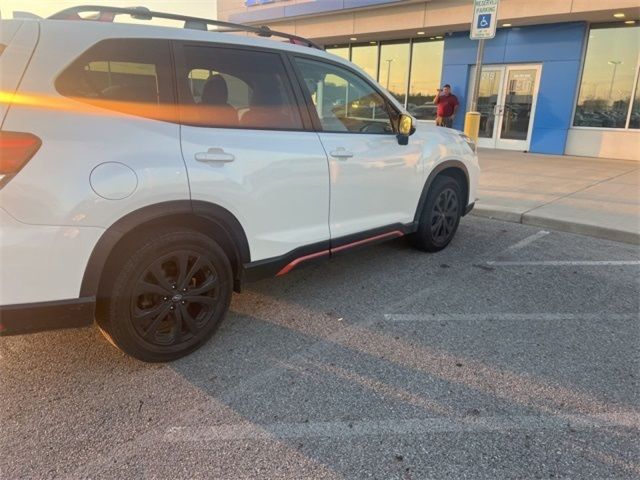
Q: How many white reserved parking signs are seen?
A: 1